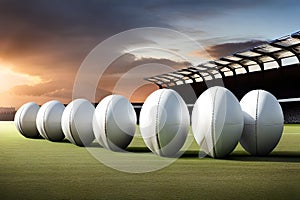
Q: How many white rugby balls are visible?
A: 7